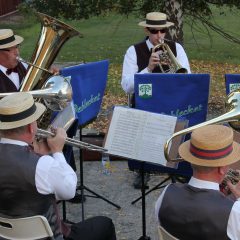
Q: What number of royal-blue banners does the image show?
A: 3